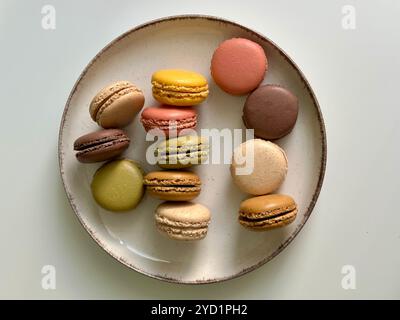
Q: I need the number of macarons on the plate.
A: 12